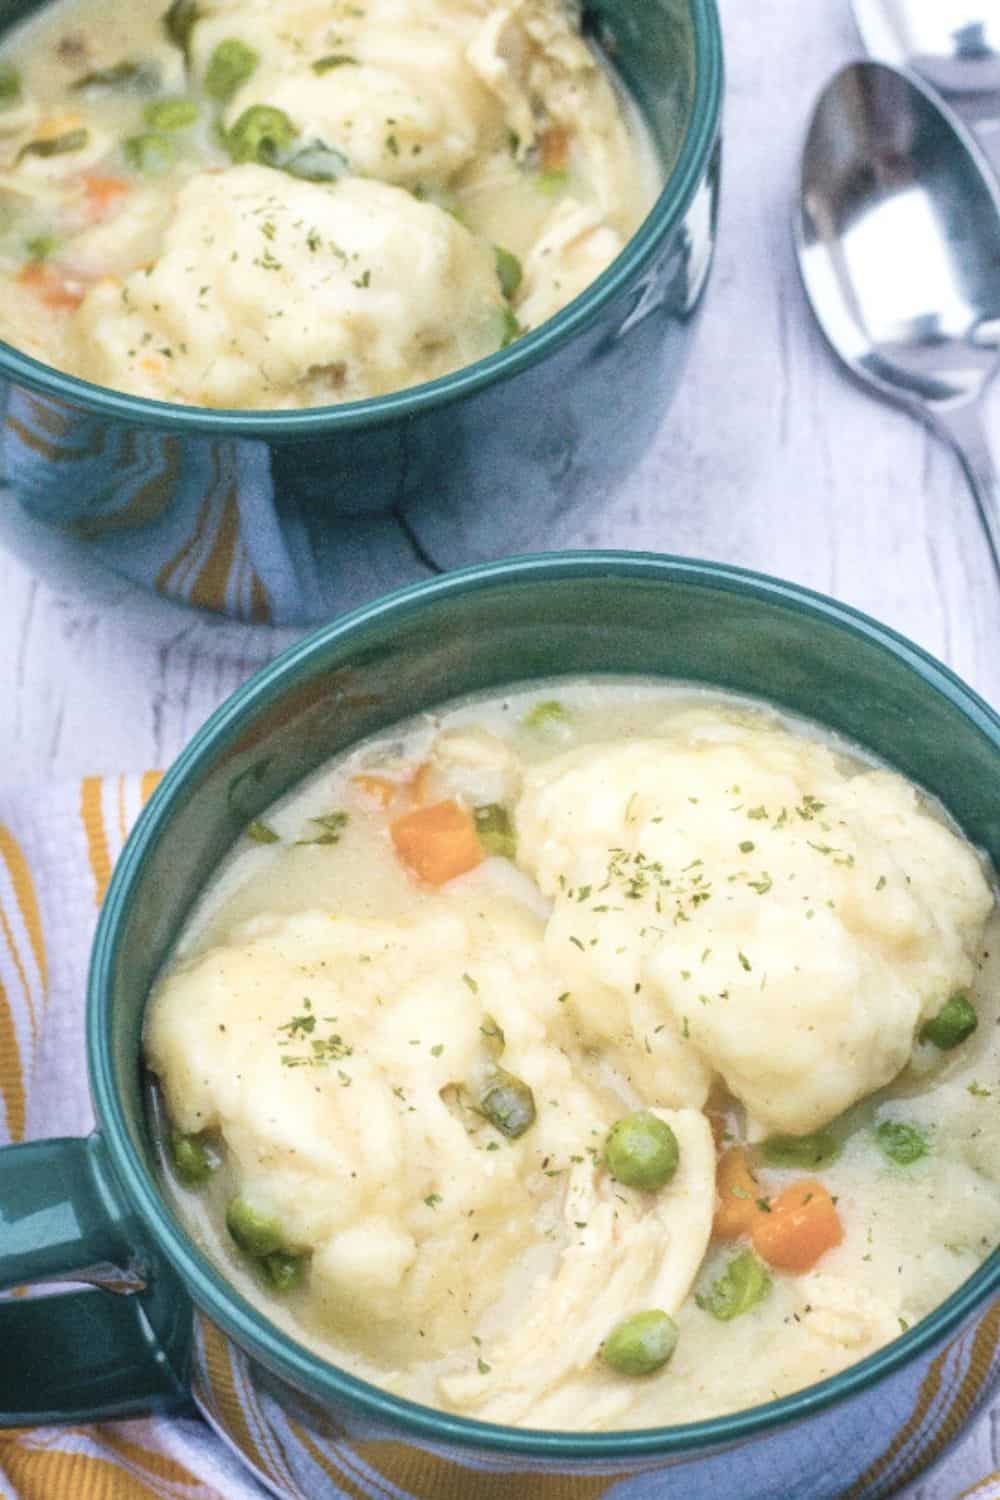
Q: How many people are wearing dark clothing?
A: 0